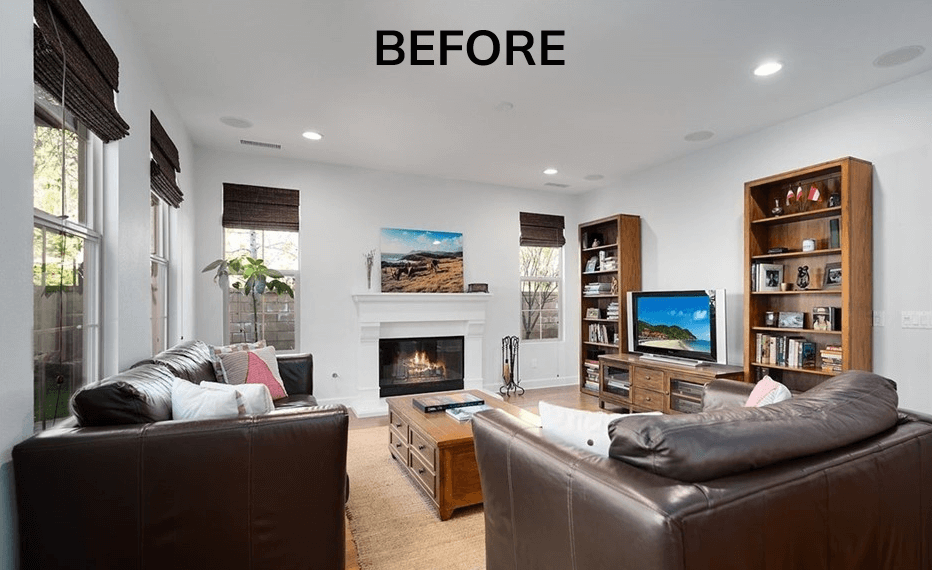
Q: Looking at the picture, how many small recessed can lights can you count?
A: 3